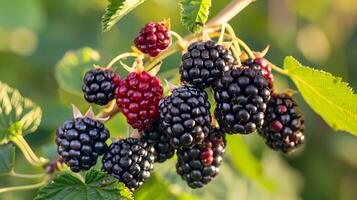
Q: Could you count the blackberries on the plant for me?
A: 12